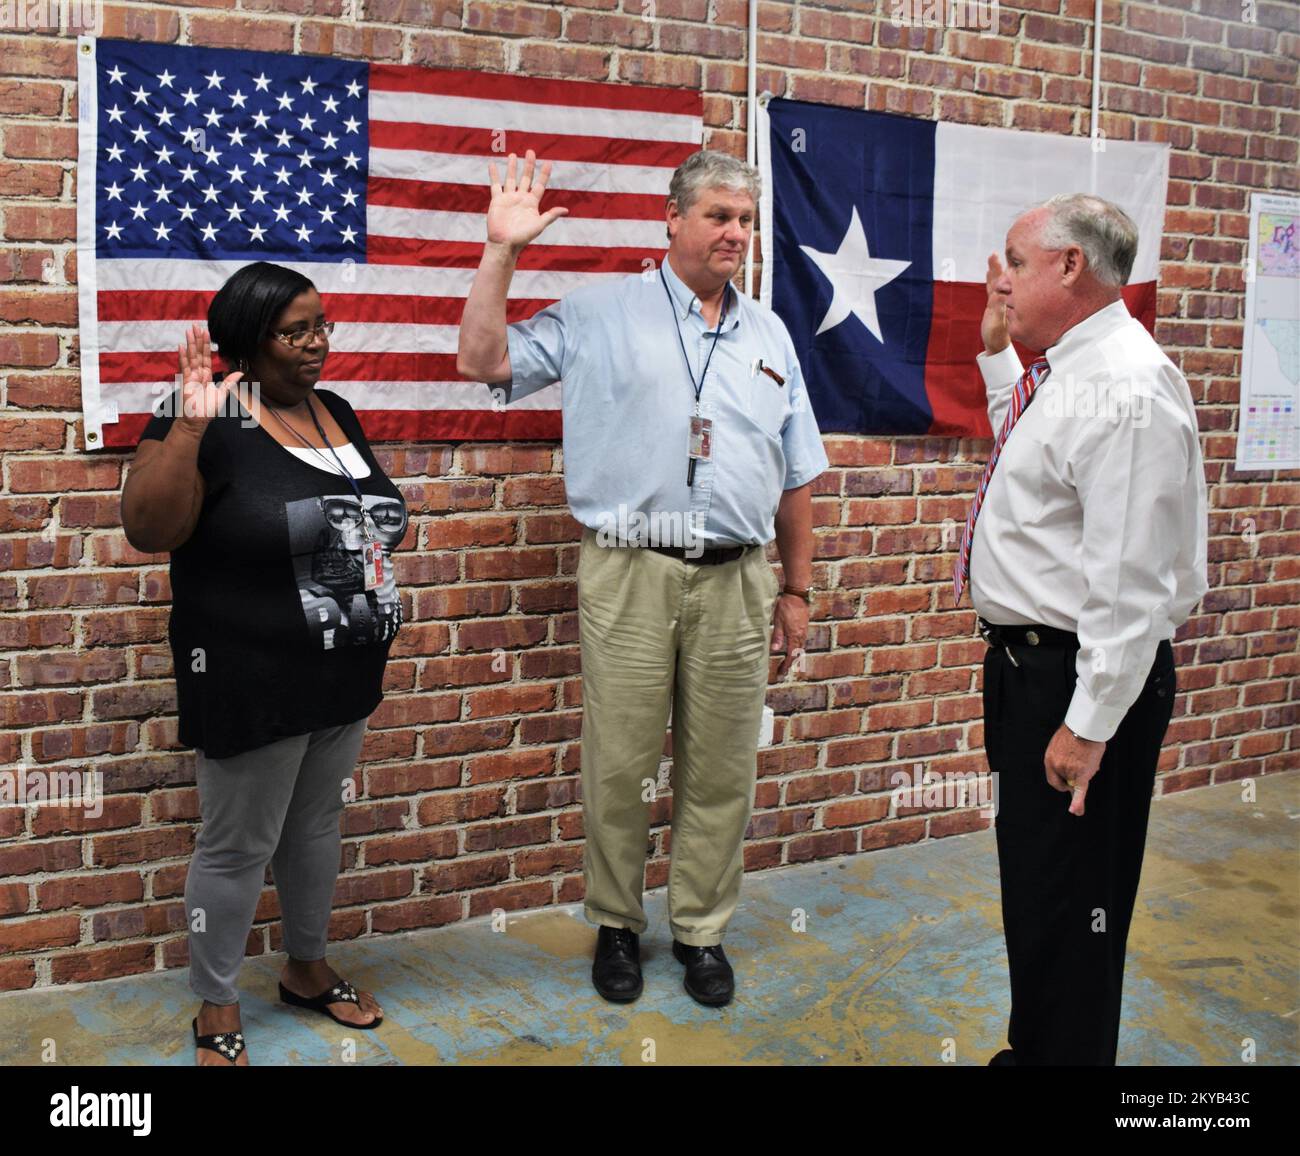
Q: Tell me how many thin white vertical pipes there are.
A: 2